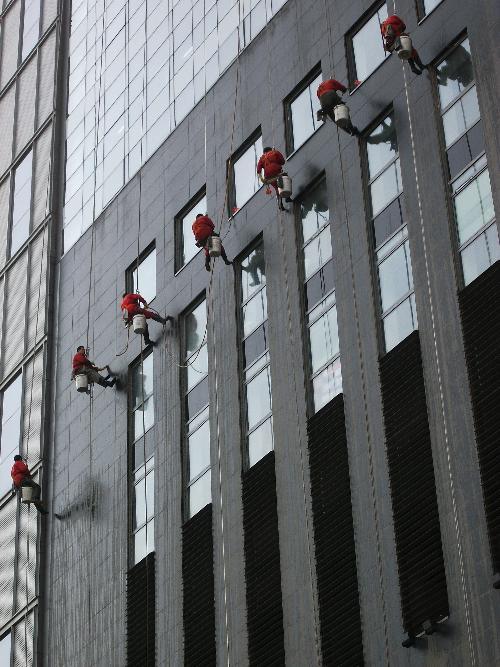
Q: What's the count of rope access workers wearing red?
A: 7